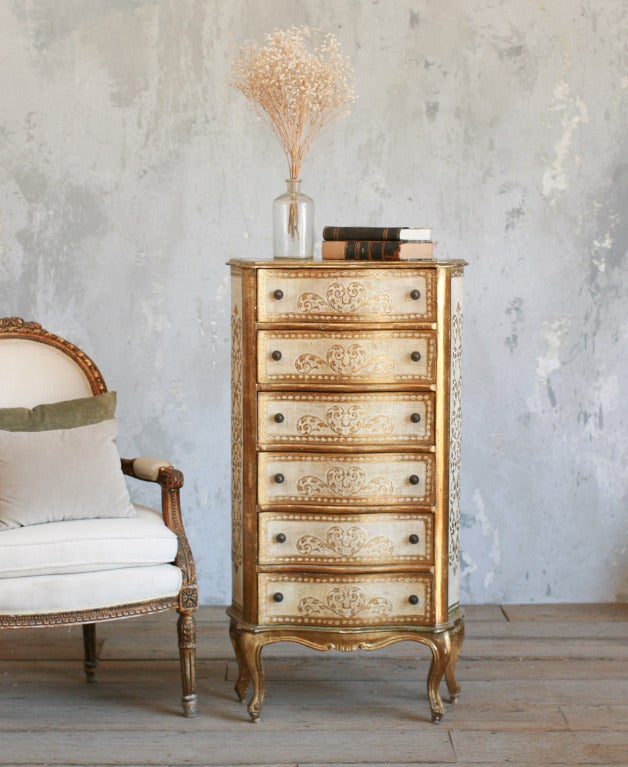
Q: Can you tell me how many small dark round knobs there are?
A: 12